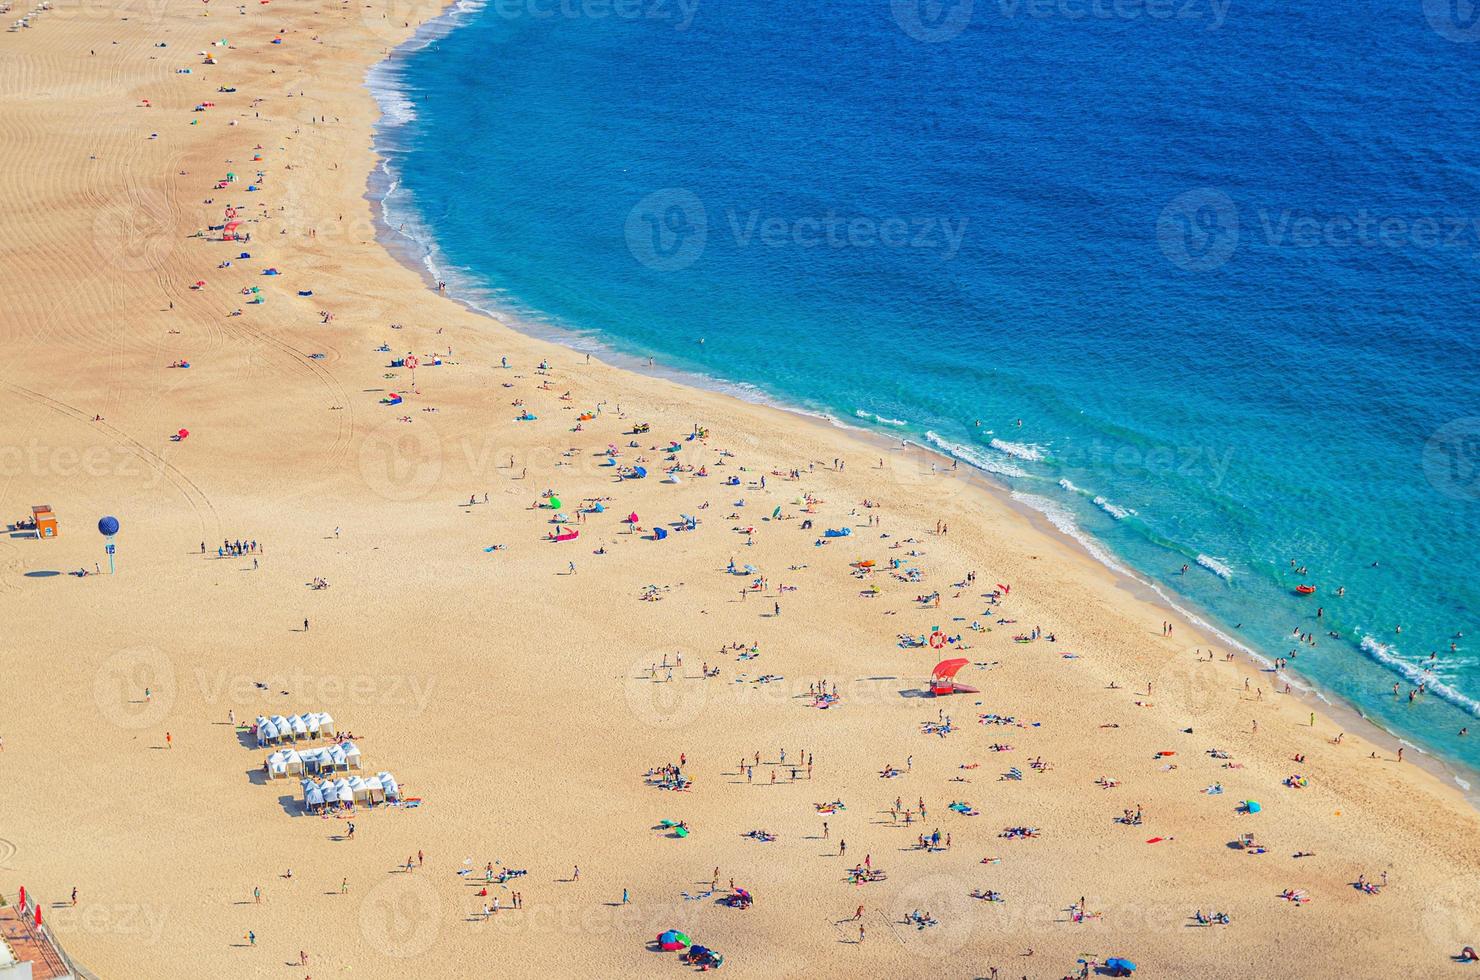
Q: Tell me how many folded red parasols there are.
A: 2